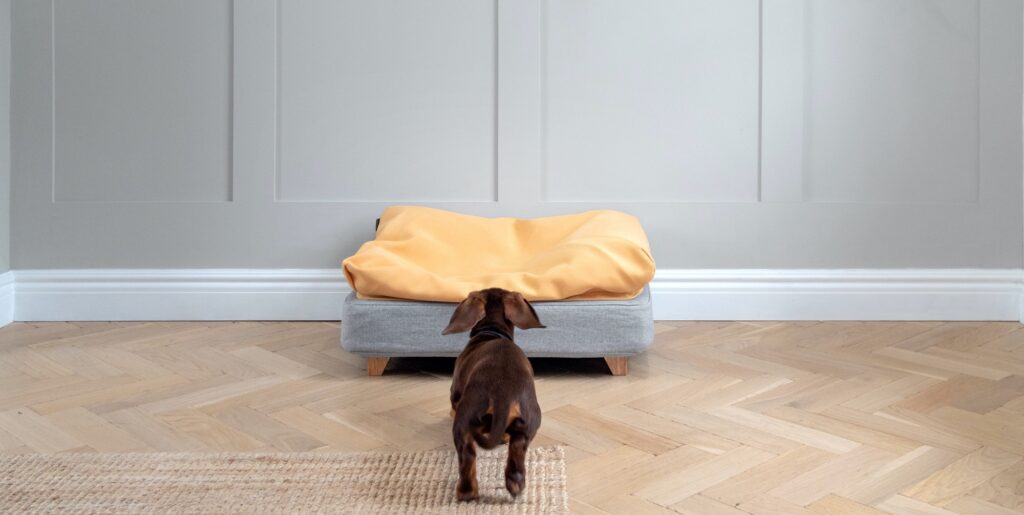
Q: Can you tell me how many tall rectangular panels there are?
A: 4